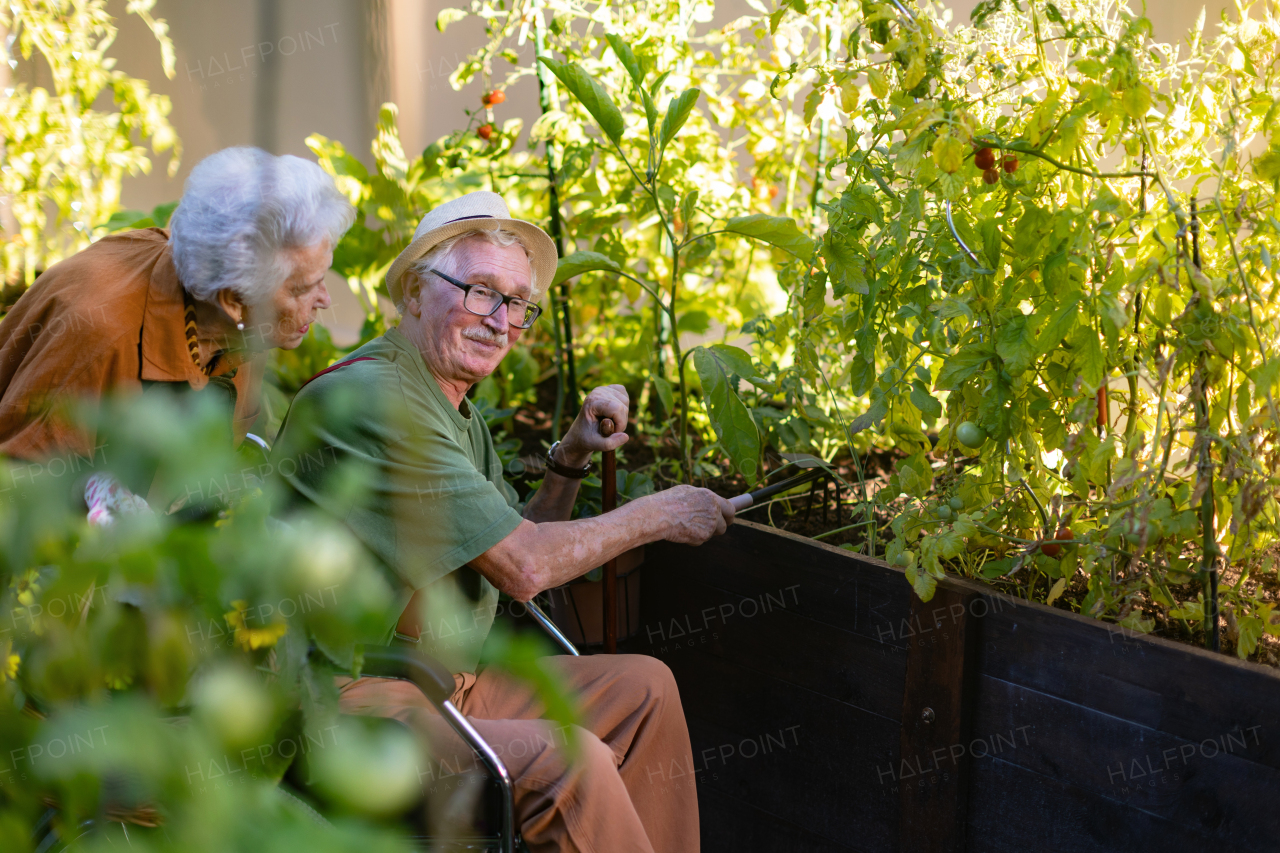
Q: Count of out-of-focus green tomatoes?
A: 3